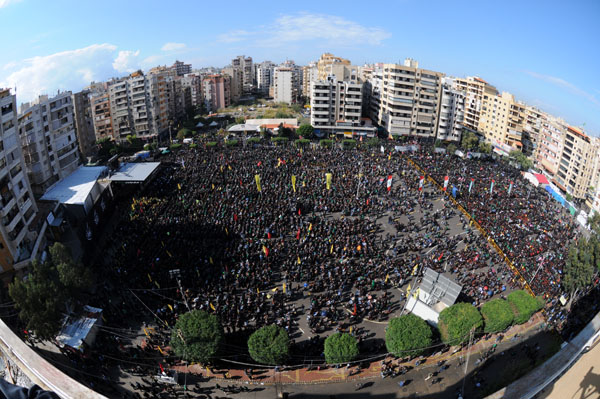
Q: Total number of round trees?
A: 7